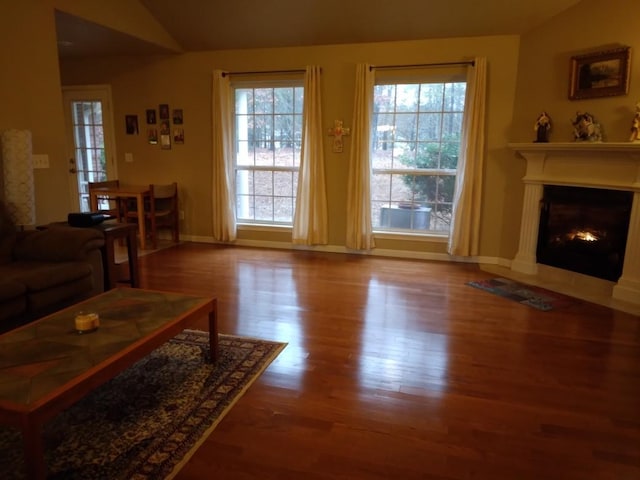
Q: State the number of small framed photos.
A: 8